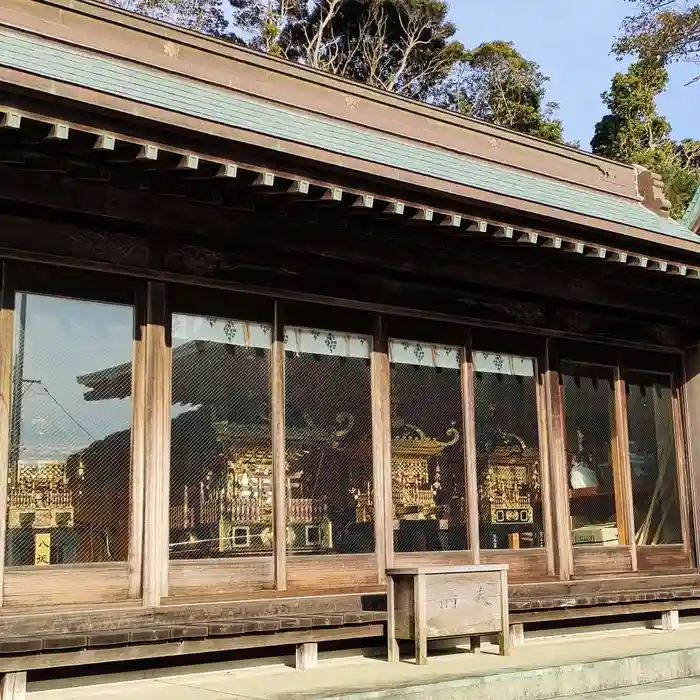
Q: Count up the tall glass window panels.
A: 7